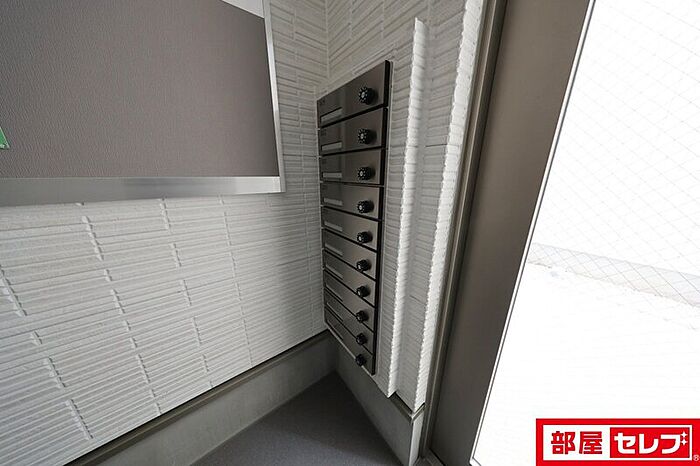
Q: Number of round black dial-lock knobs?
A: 10